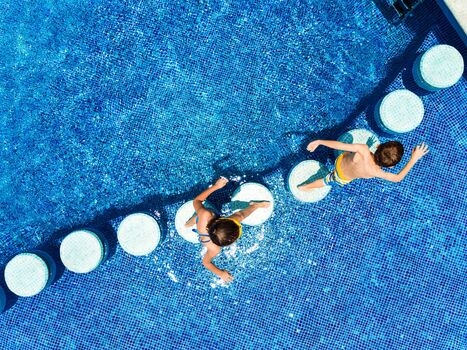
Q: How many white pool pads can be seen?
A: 9